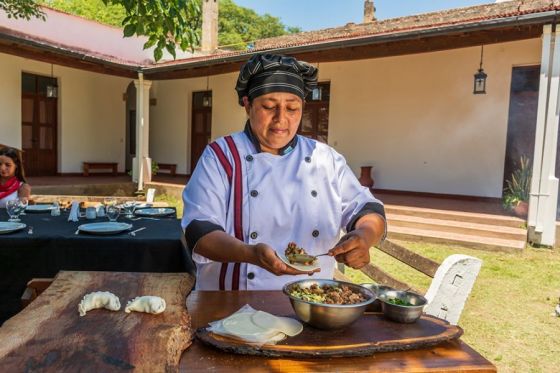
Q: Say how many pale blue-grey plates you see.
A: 4